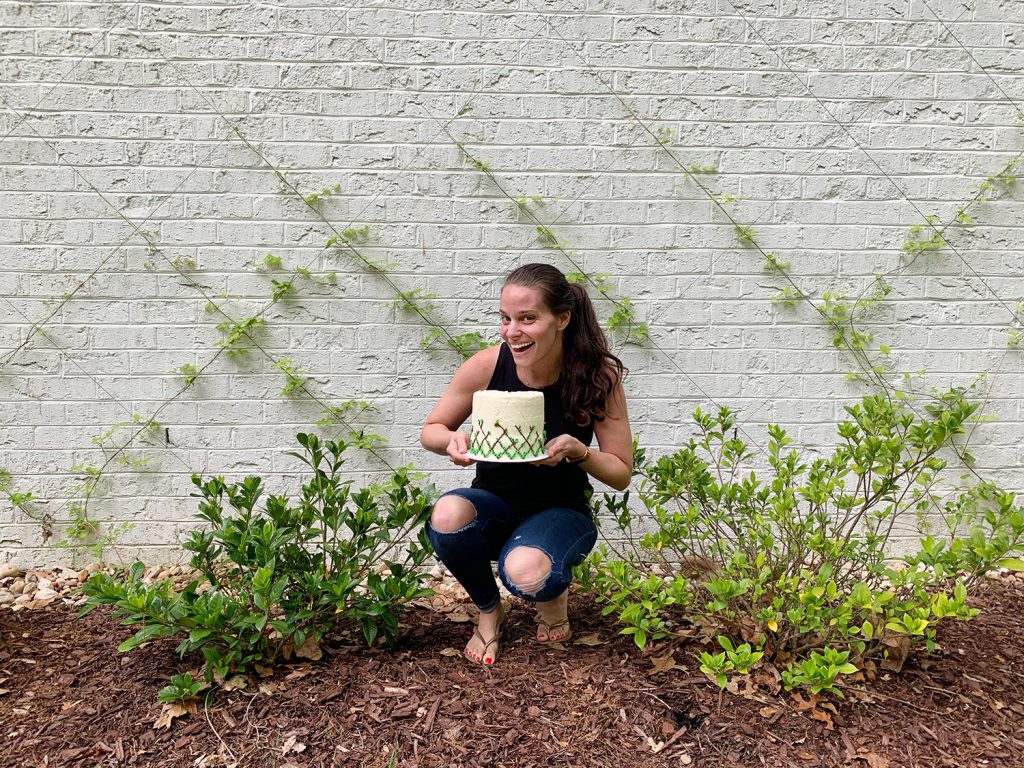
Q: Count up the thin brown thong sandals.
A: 2